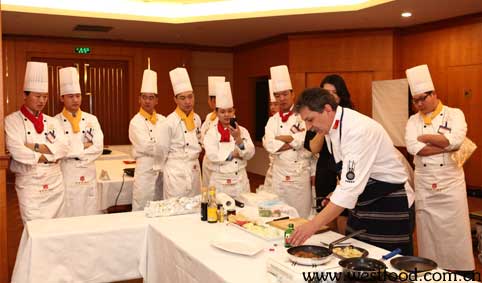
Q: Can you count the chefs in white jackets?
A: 10